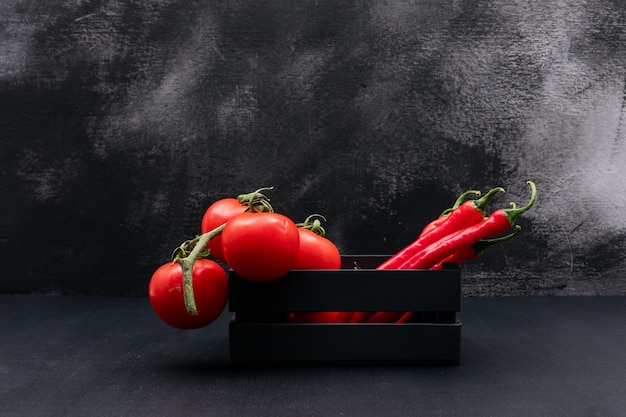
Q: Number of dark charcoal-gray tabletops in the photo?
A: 1